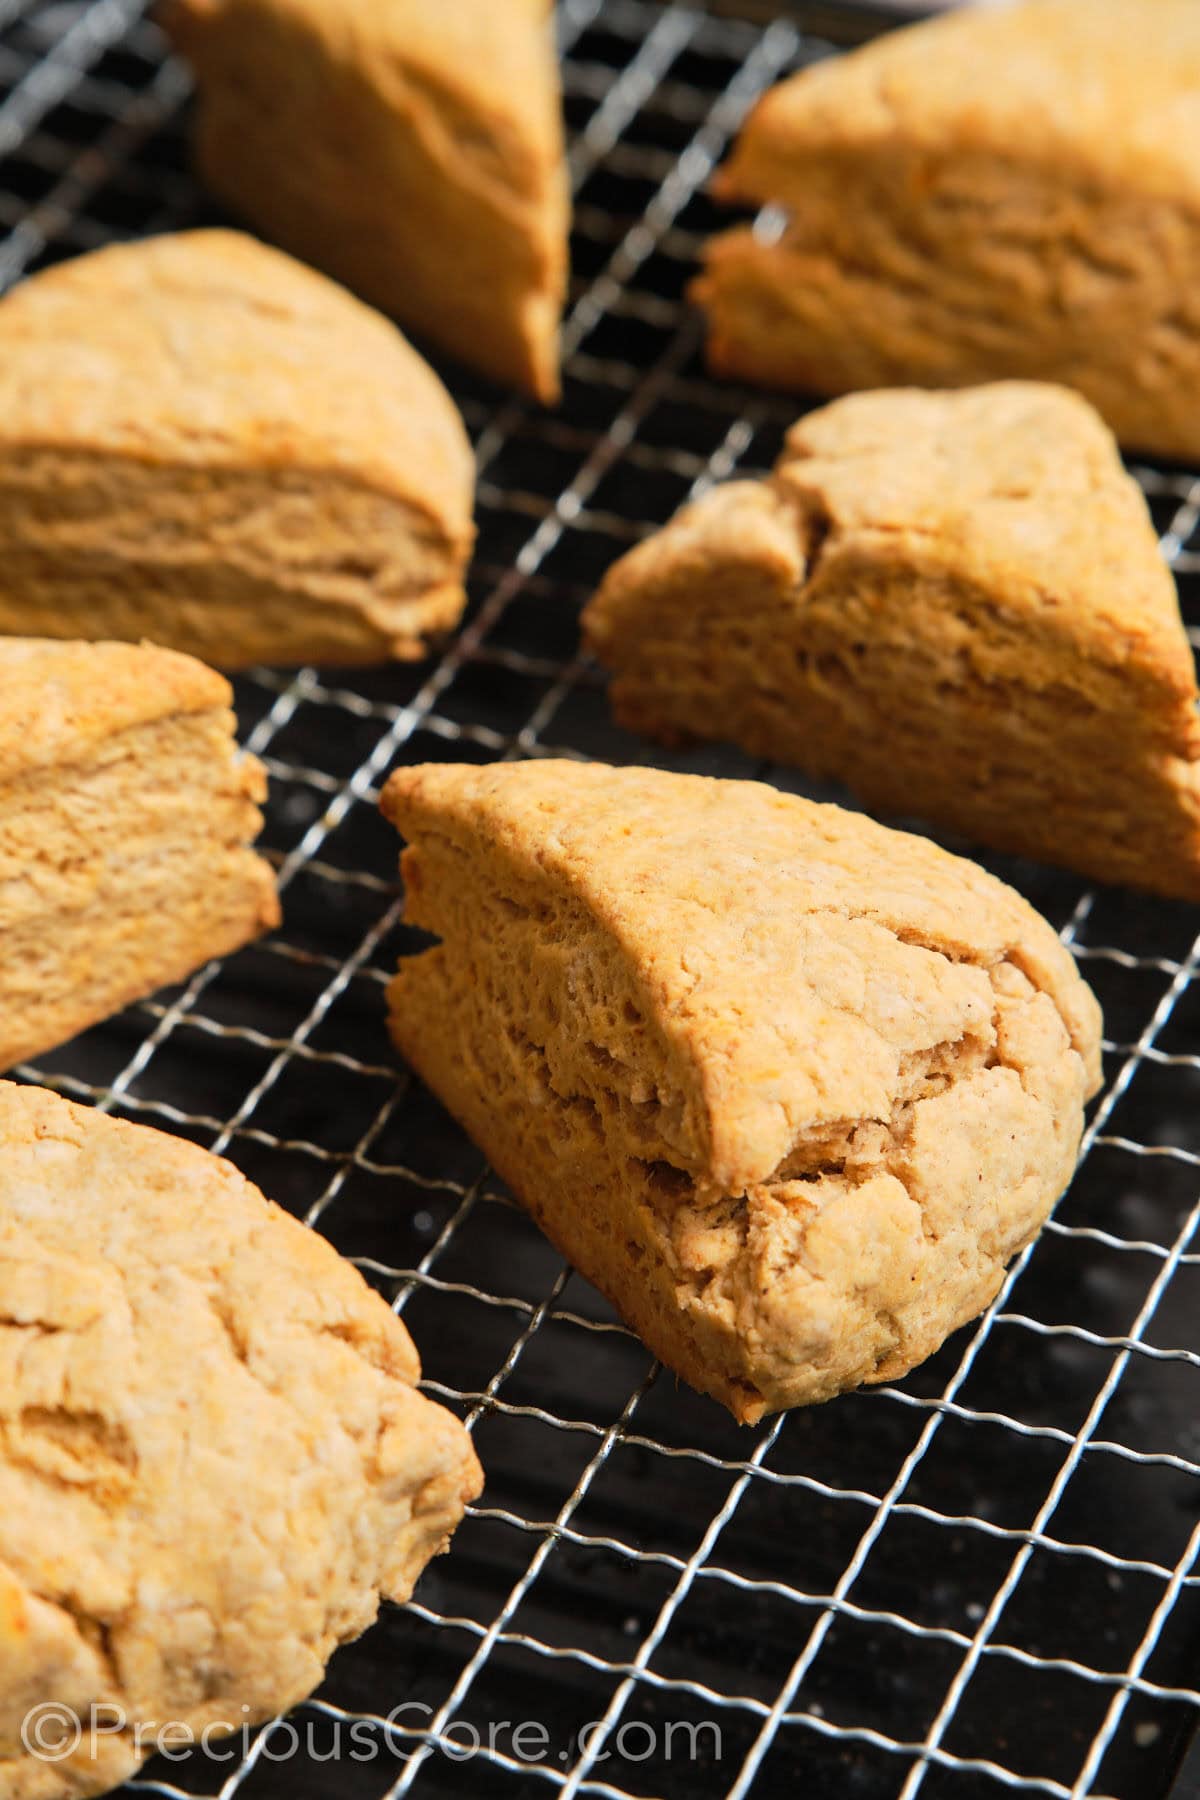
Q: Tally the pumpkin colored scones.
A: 7